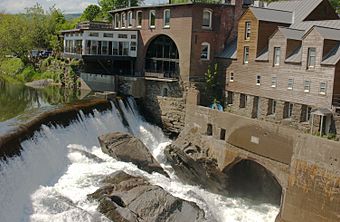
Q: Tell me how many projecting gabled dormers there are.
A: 3